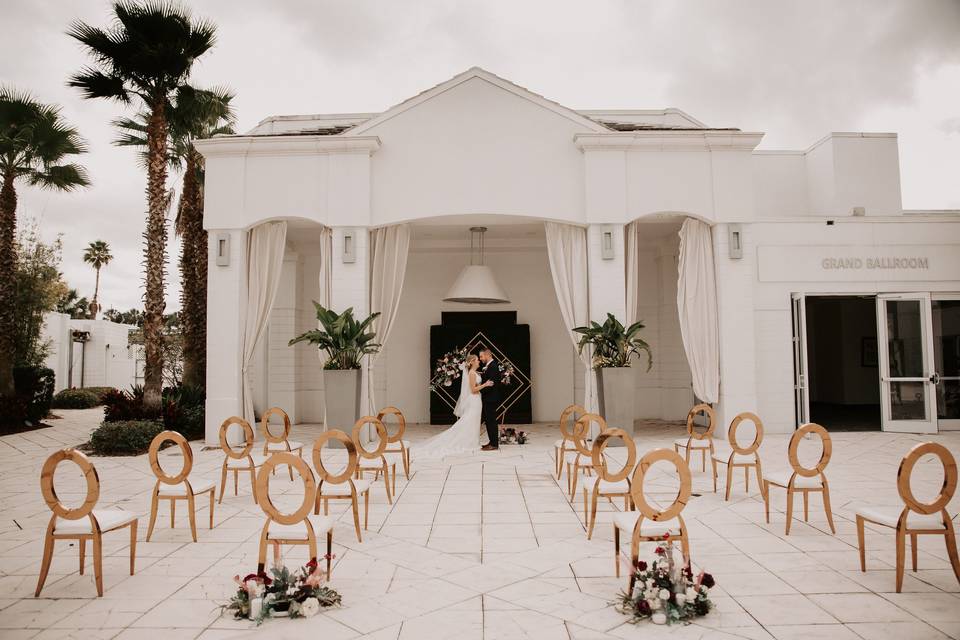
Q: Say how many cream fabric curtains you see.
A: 6